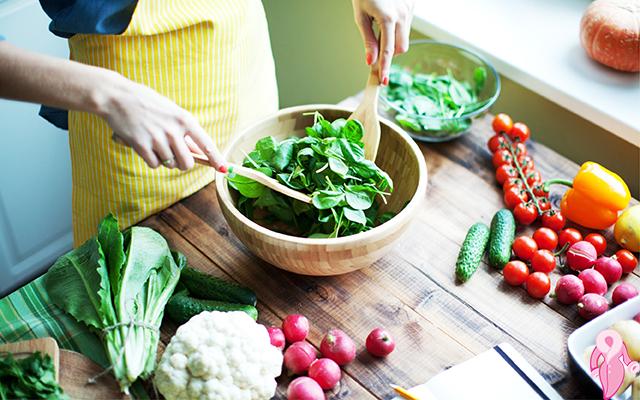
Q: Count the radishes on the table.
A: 13